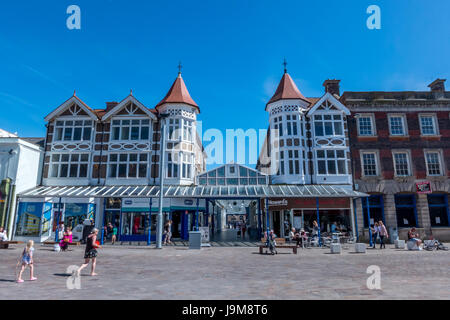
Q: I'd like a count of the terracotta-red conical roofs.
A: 2